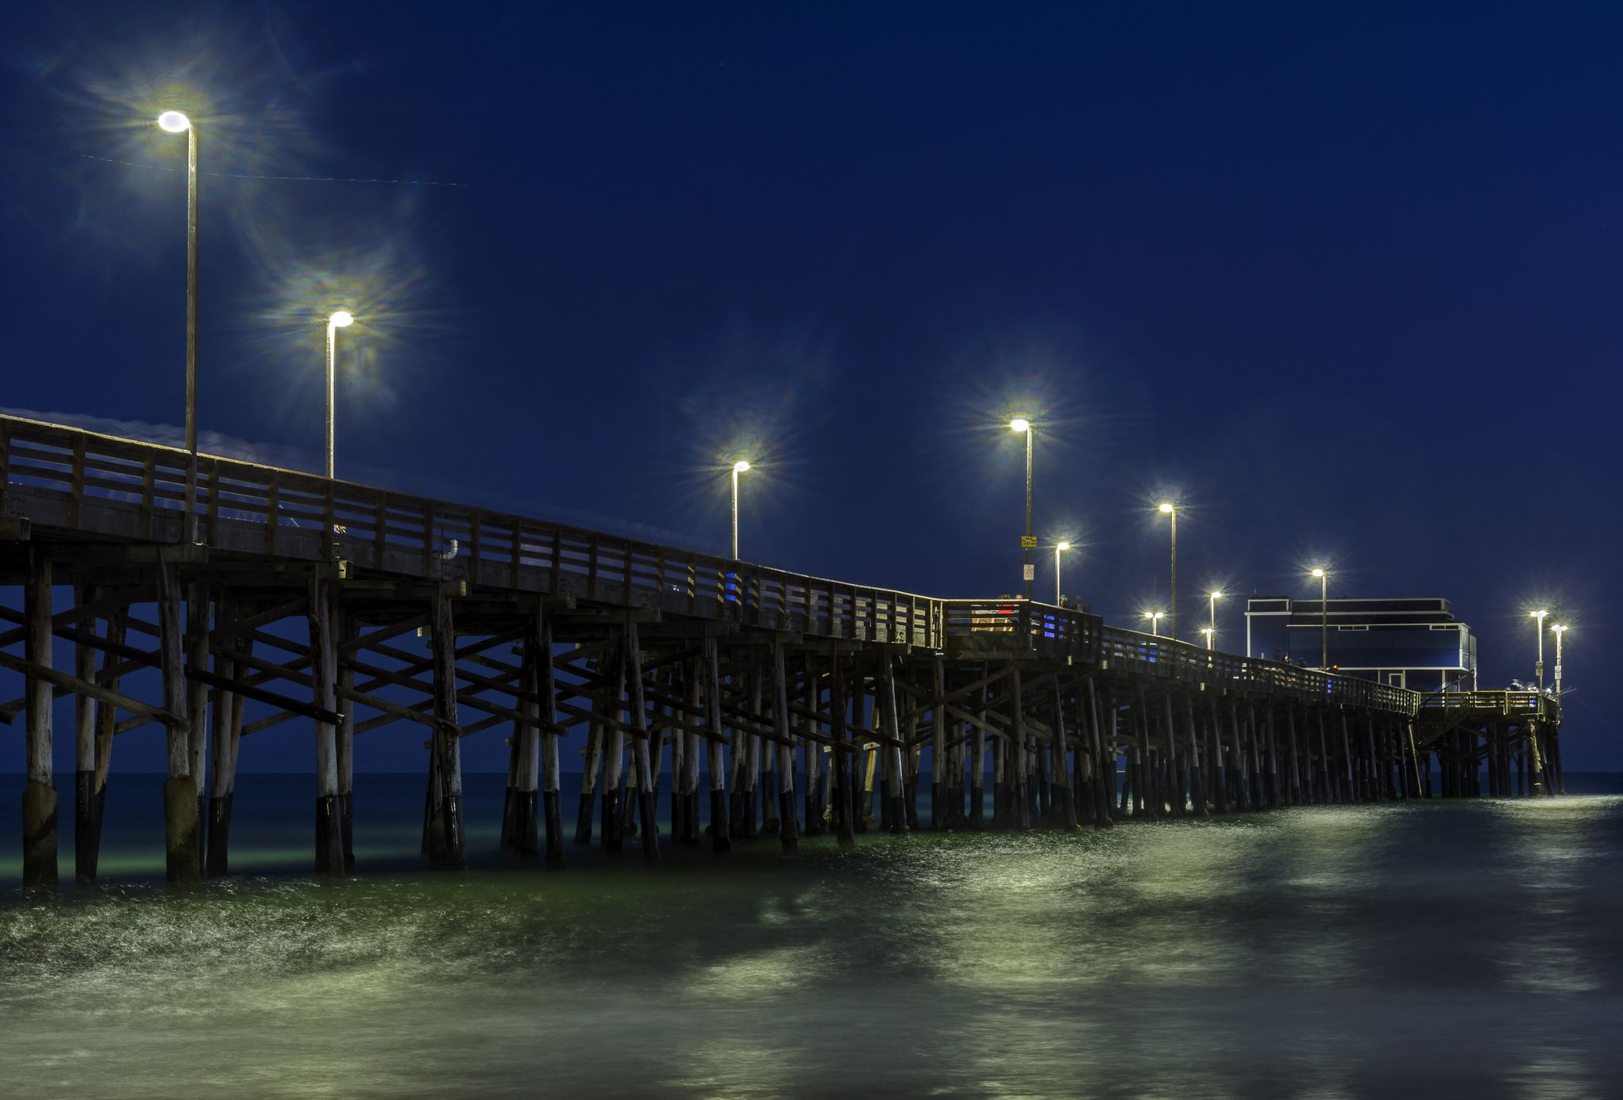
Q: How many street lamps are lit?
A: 12